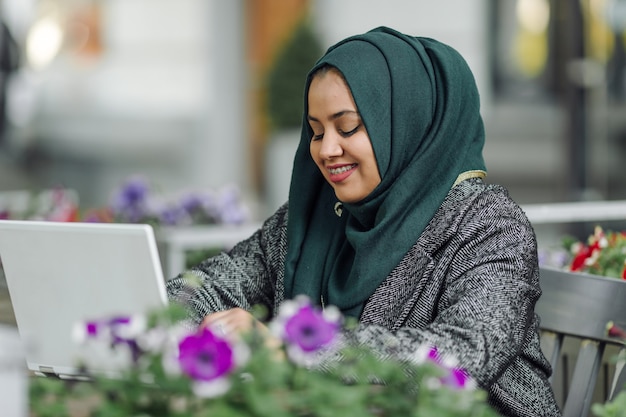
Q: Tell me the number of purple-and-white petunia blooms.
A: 4